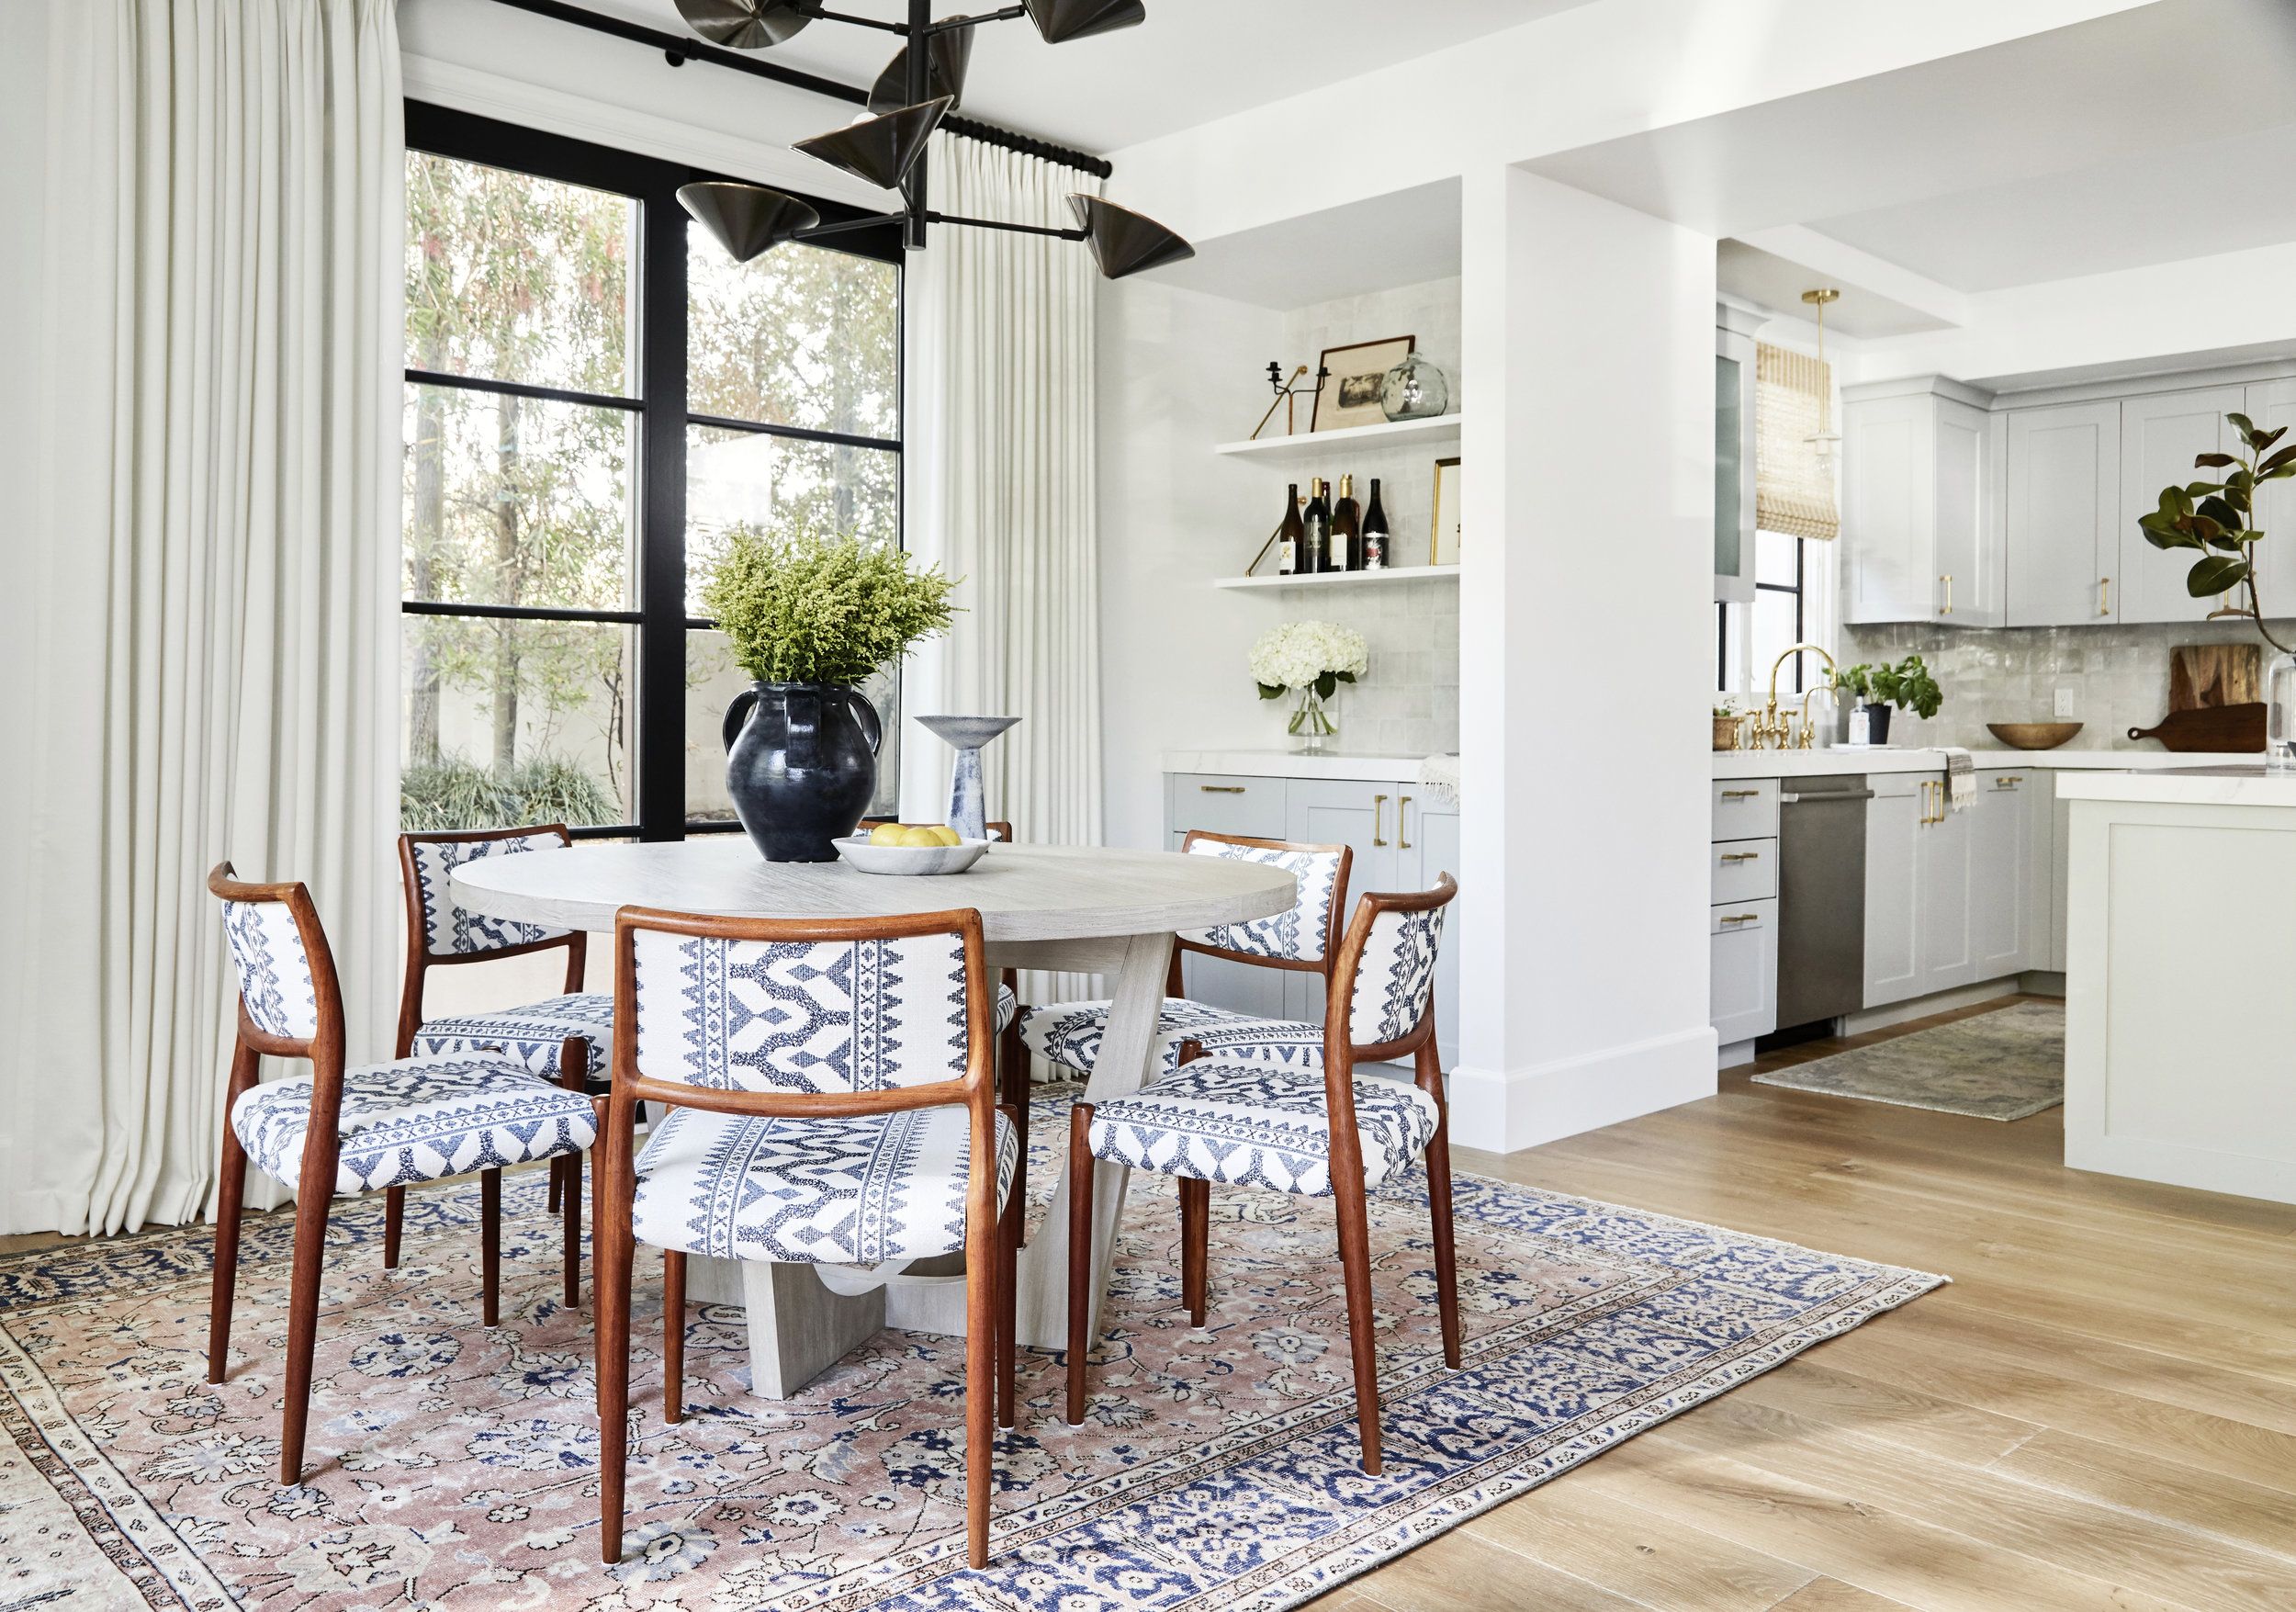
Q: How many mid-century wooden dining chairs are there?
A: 6